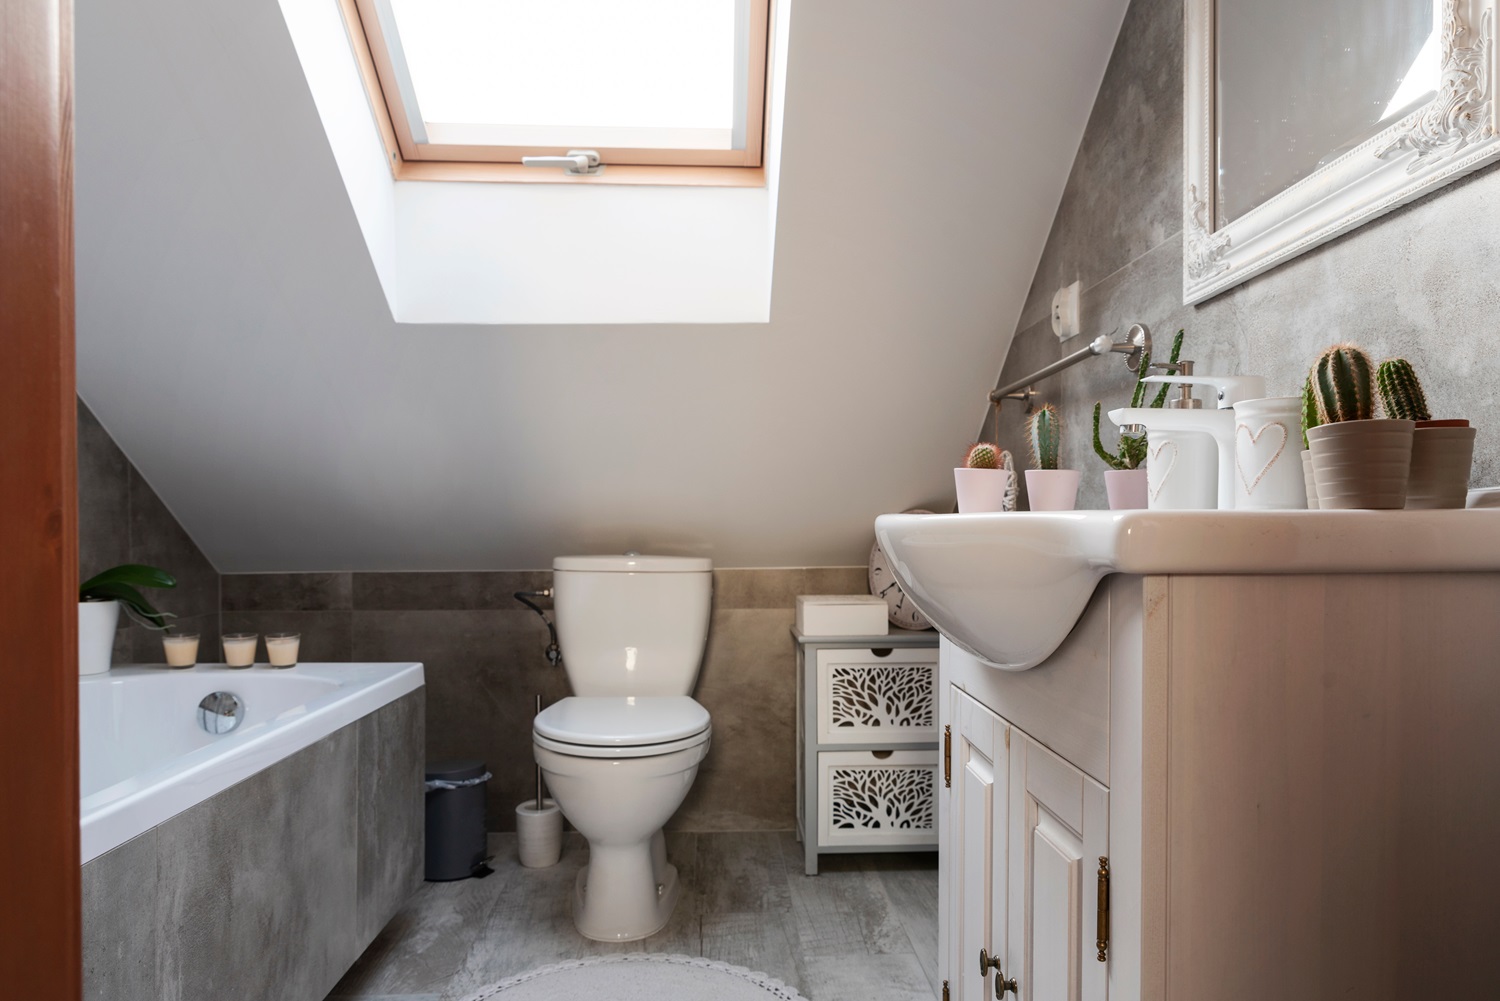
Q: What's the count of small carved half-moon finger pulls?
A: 2